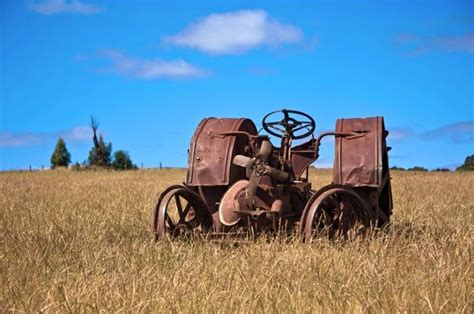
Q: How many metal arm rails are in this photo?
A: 2